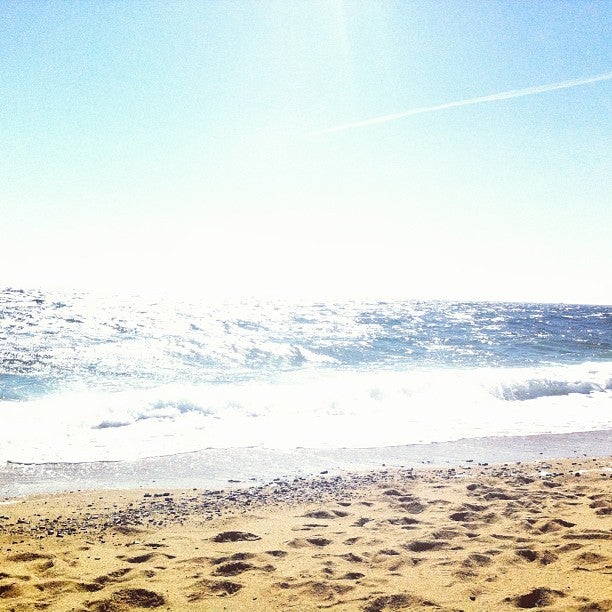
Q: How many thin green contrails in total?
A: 0